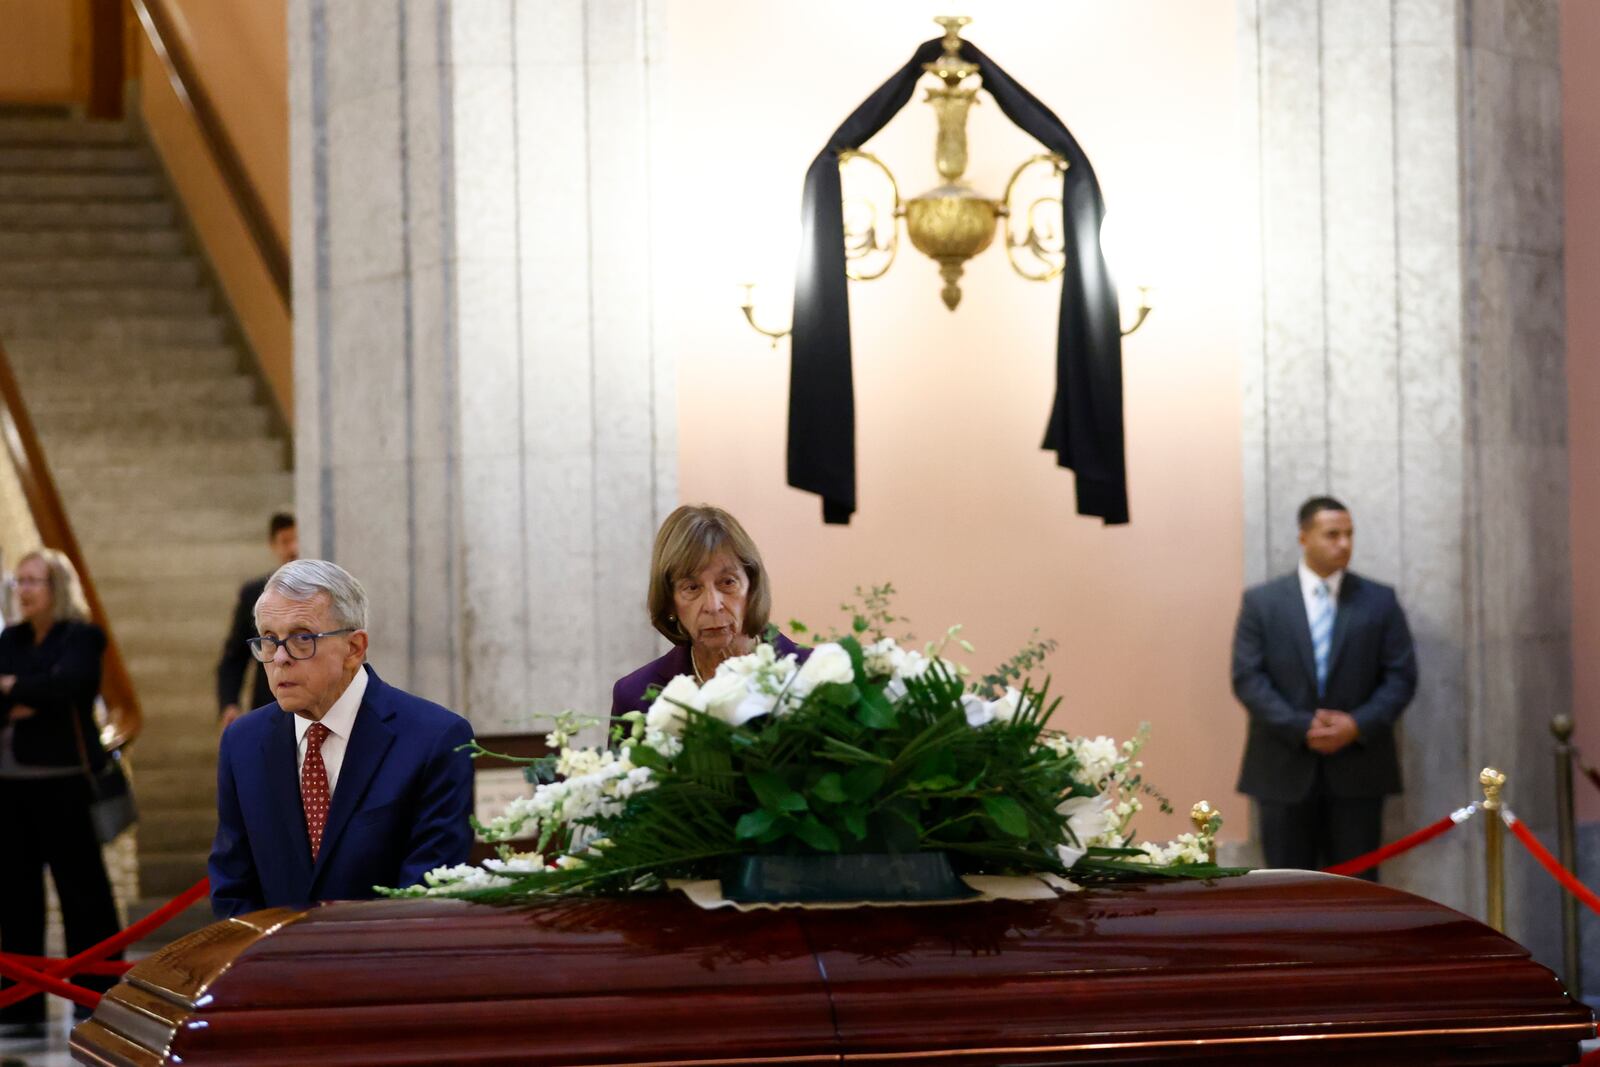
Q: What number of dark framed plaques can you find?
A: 1